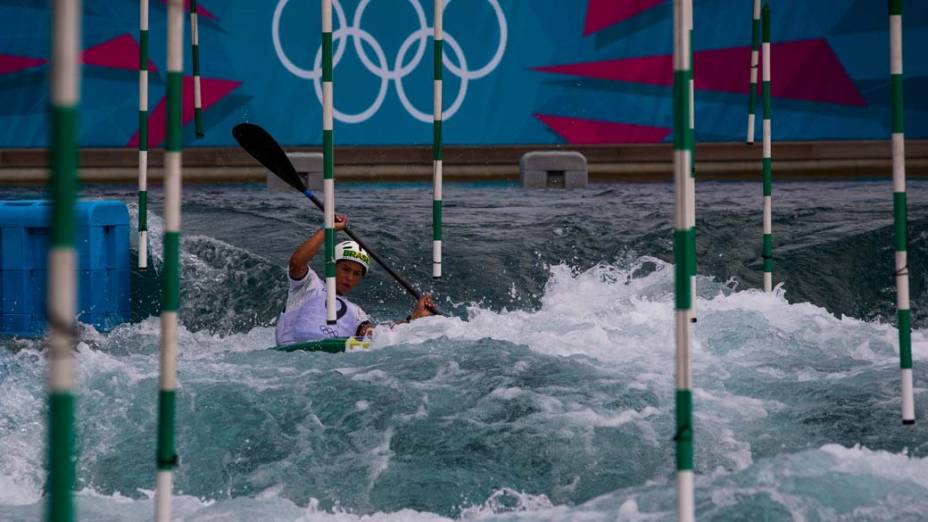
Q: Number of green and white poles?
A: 11